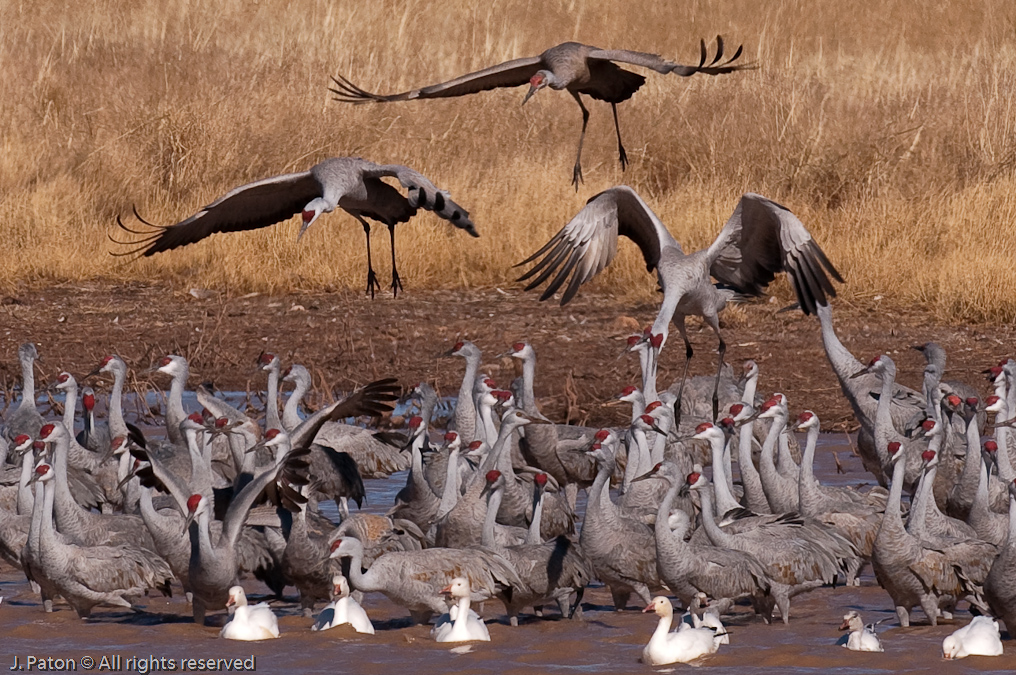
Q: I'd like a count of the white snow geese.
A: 7